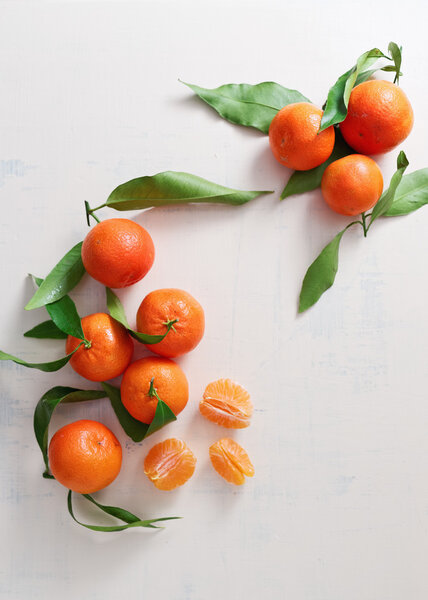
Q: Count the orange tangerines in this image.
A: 8